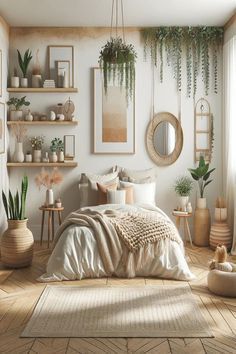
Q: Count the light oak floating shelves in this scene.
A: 3